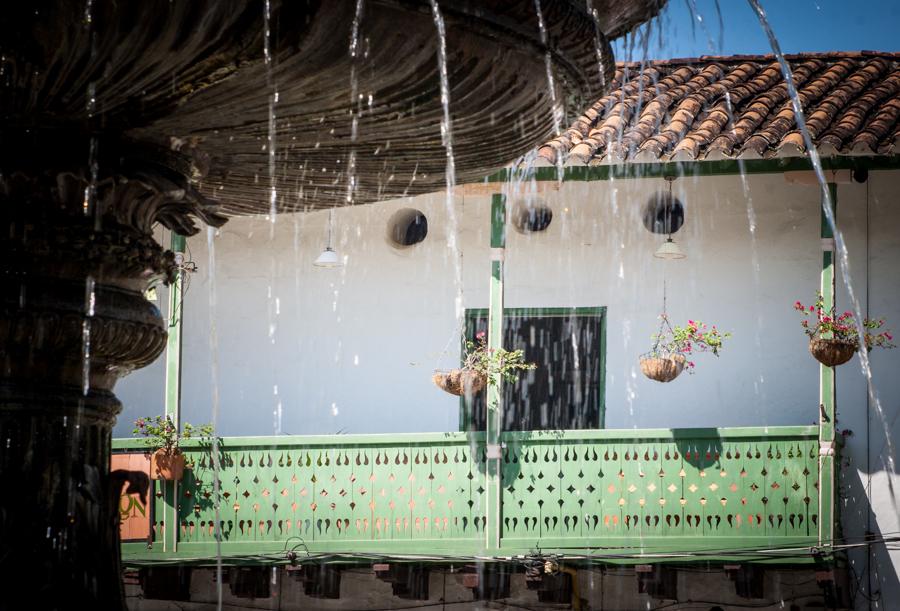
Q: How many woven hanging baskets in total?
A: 3